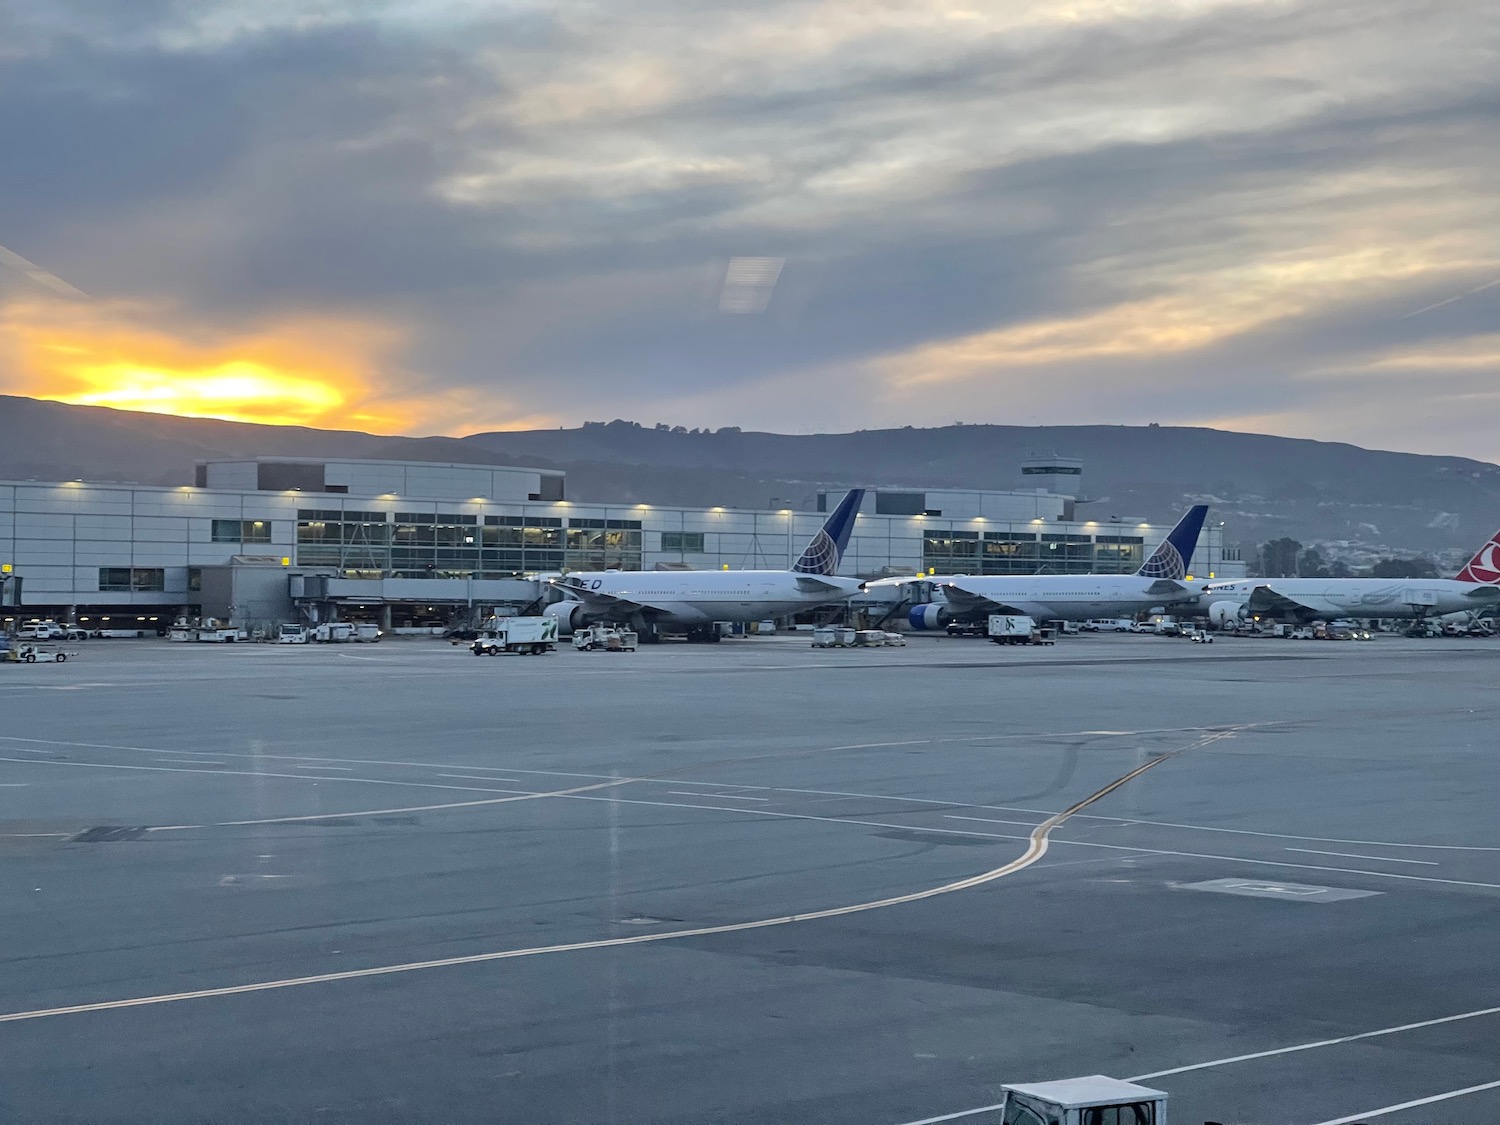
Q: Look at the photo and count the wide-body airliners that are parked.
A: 3